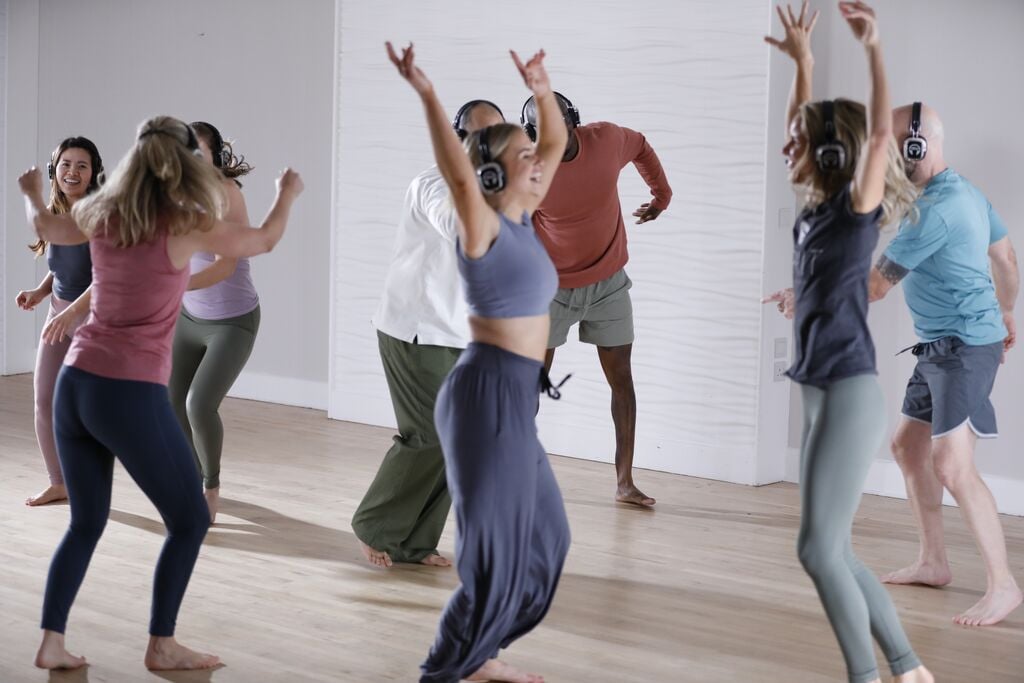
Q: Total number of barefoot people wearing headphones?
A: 8